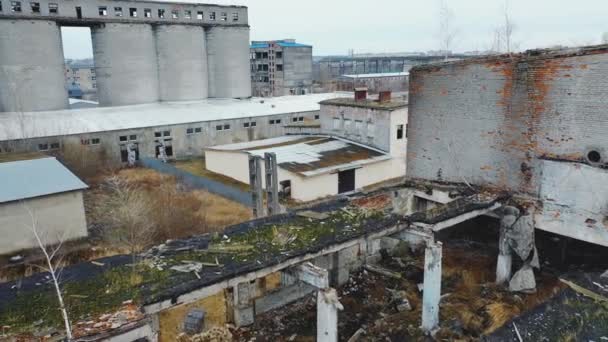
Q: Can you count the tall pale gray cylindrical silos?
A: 4